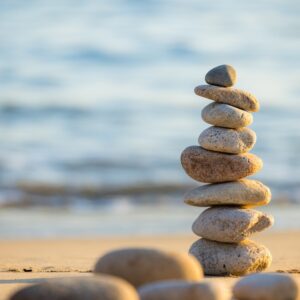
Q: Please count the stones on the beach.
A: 12